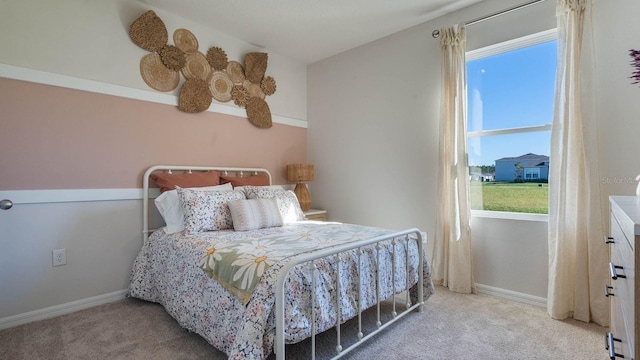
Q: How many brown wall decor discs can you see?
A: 14